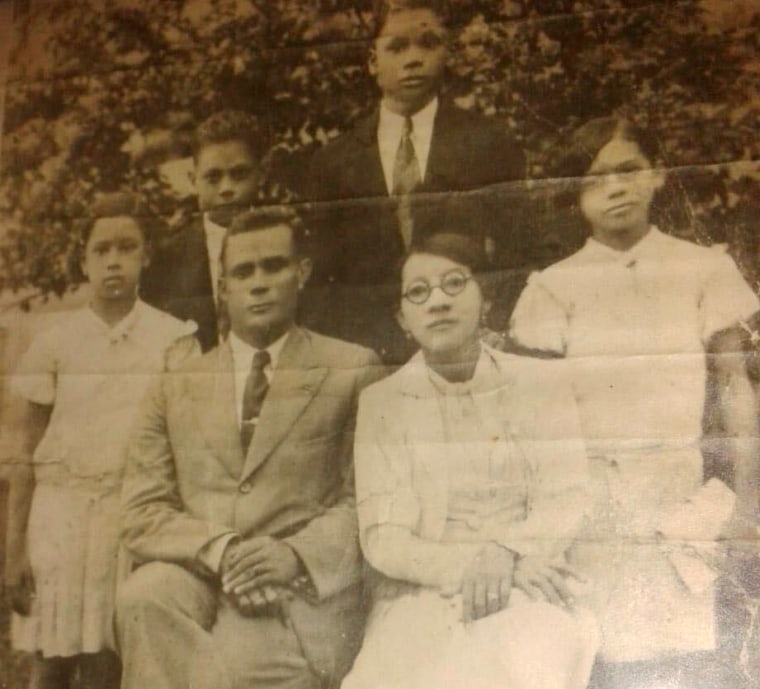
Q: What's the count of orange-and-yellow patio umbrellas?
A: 0